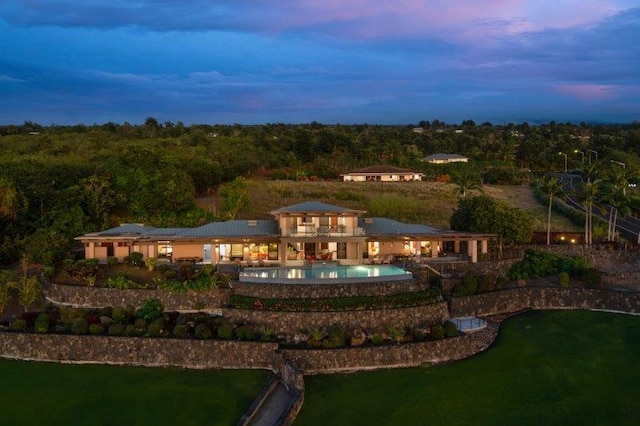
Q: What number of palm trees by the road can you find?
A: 5